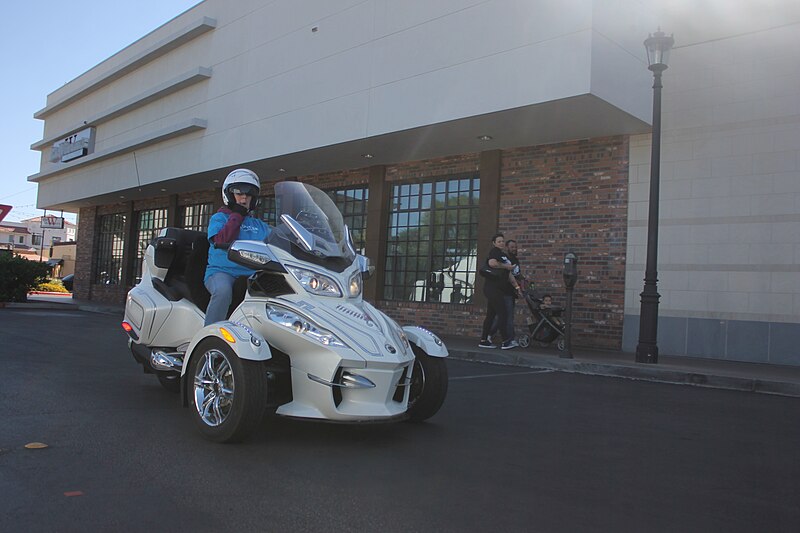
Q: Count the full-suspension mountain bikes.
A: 0